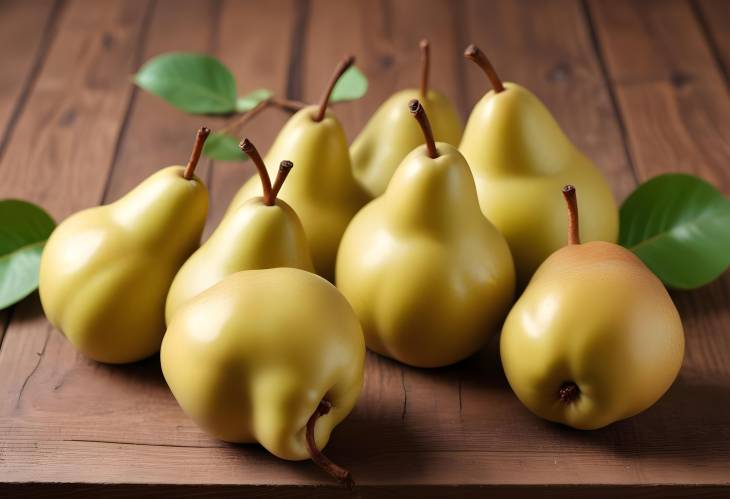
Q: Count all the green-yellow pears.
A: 8